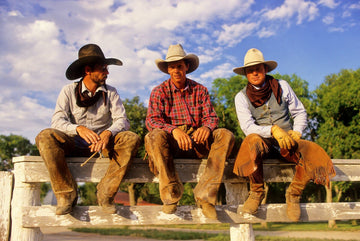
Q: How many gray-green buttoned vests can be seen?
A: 1